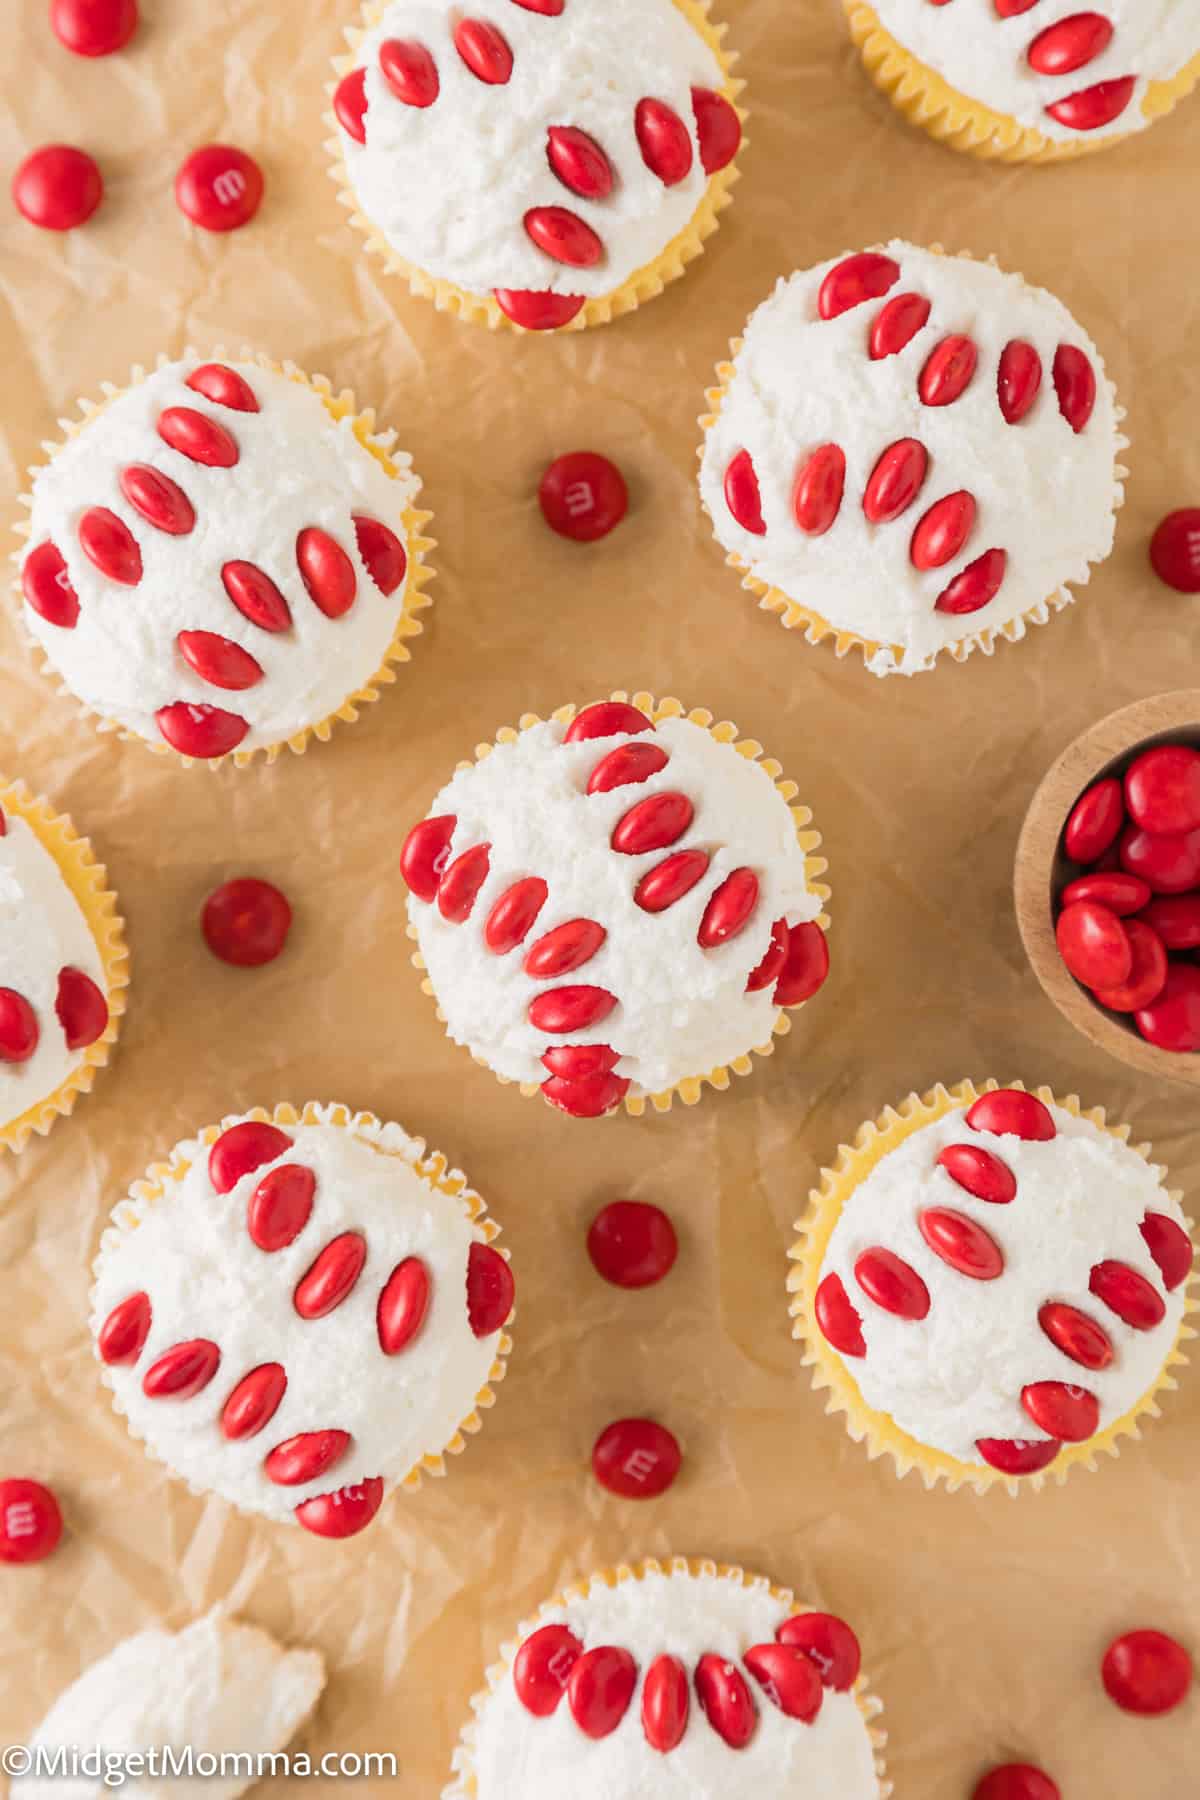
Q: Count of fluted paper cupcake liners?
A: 9